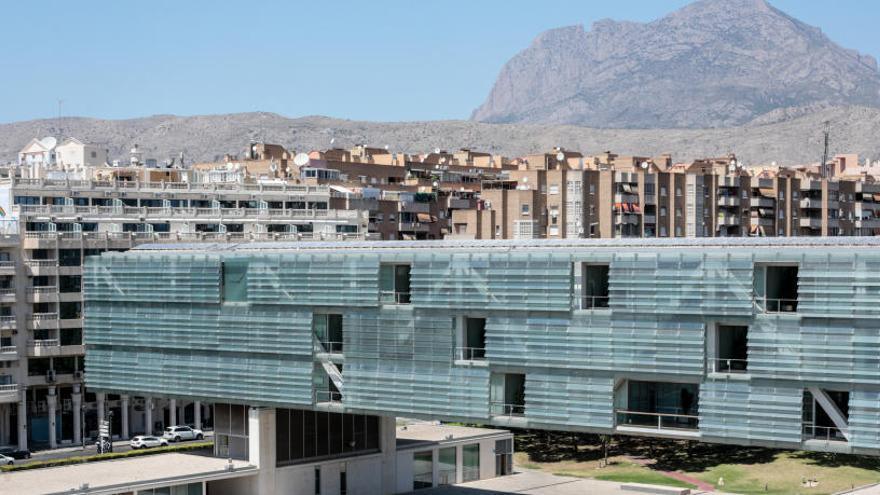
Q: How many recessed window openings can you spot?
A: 11